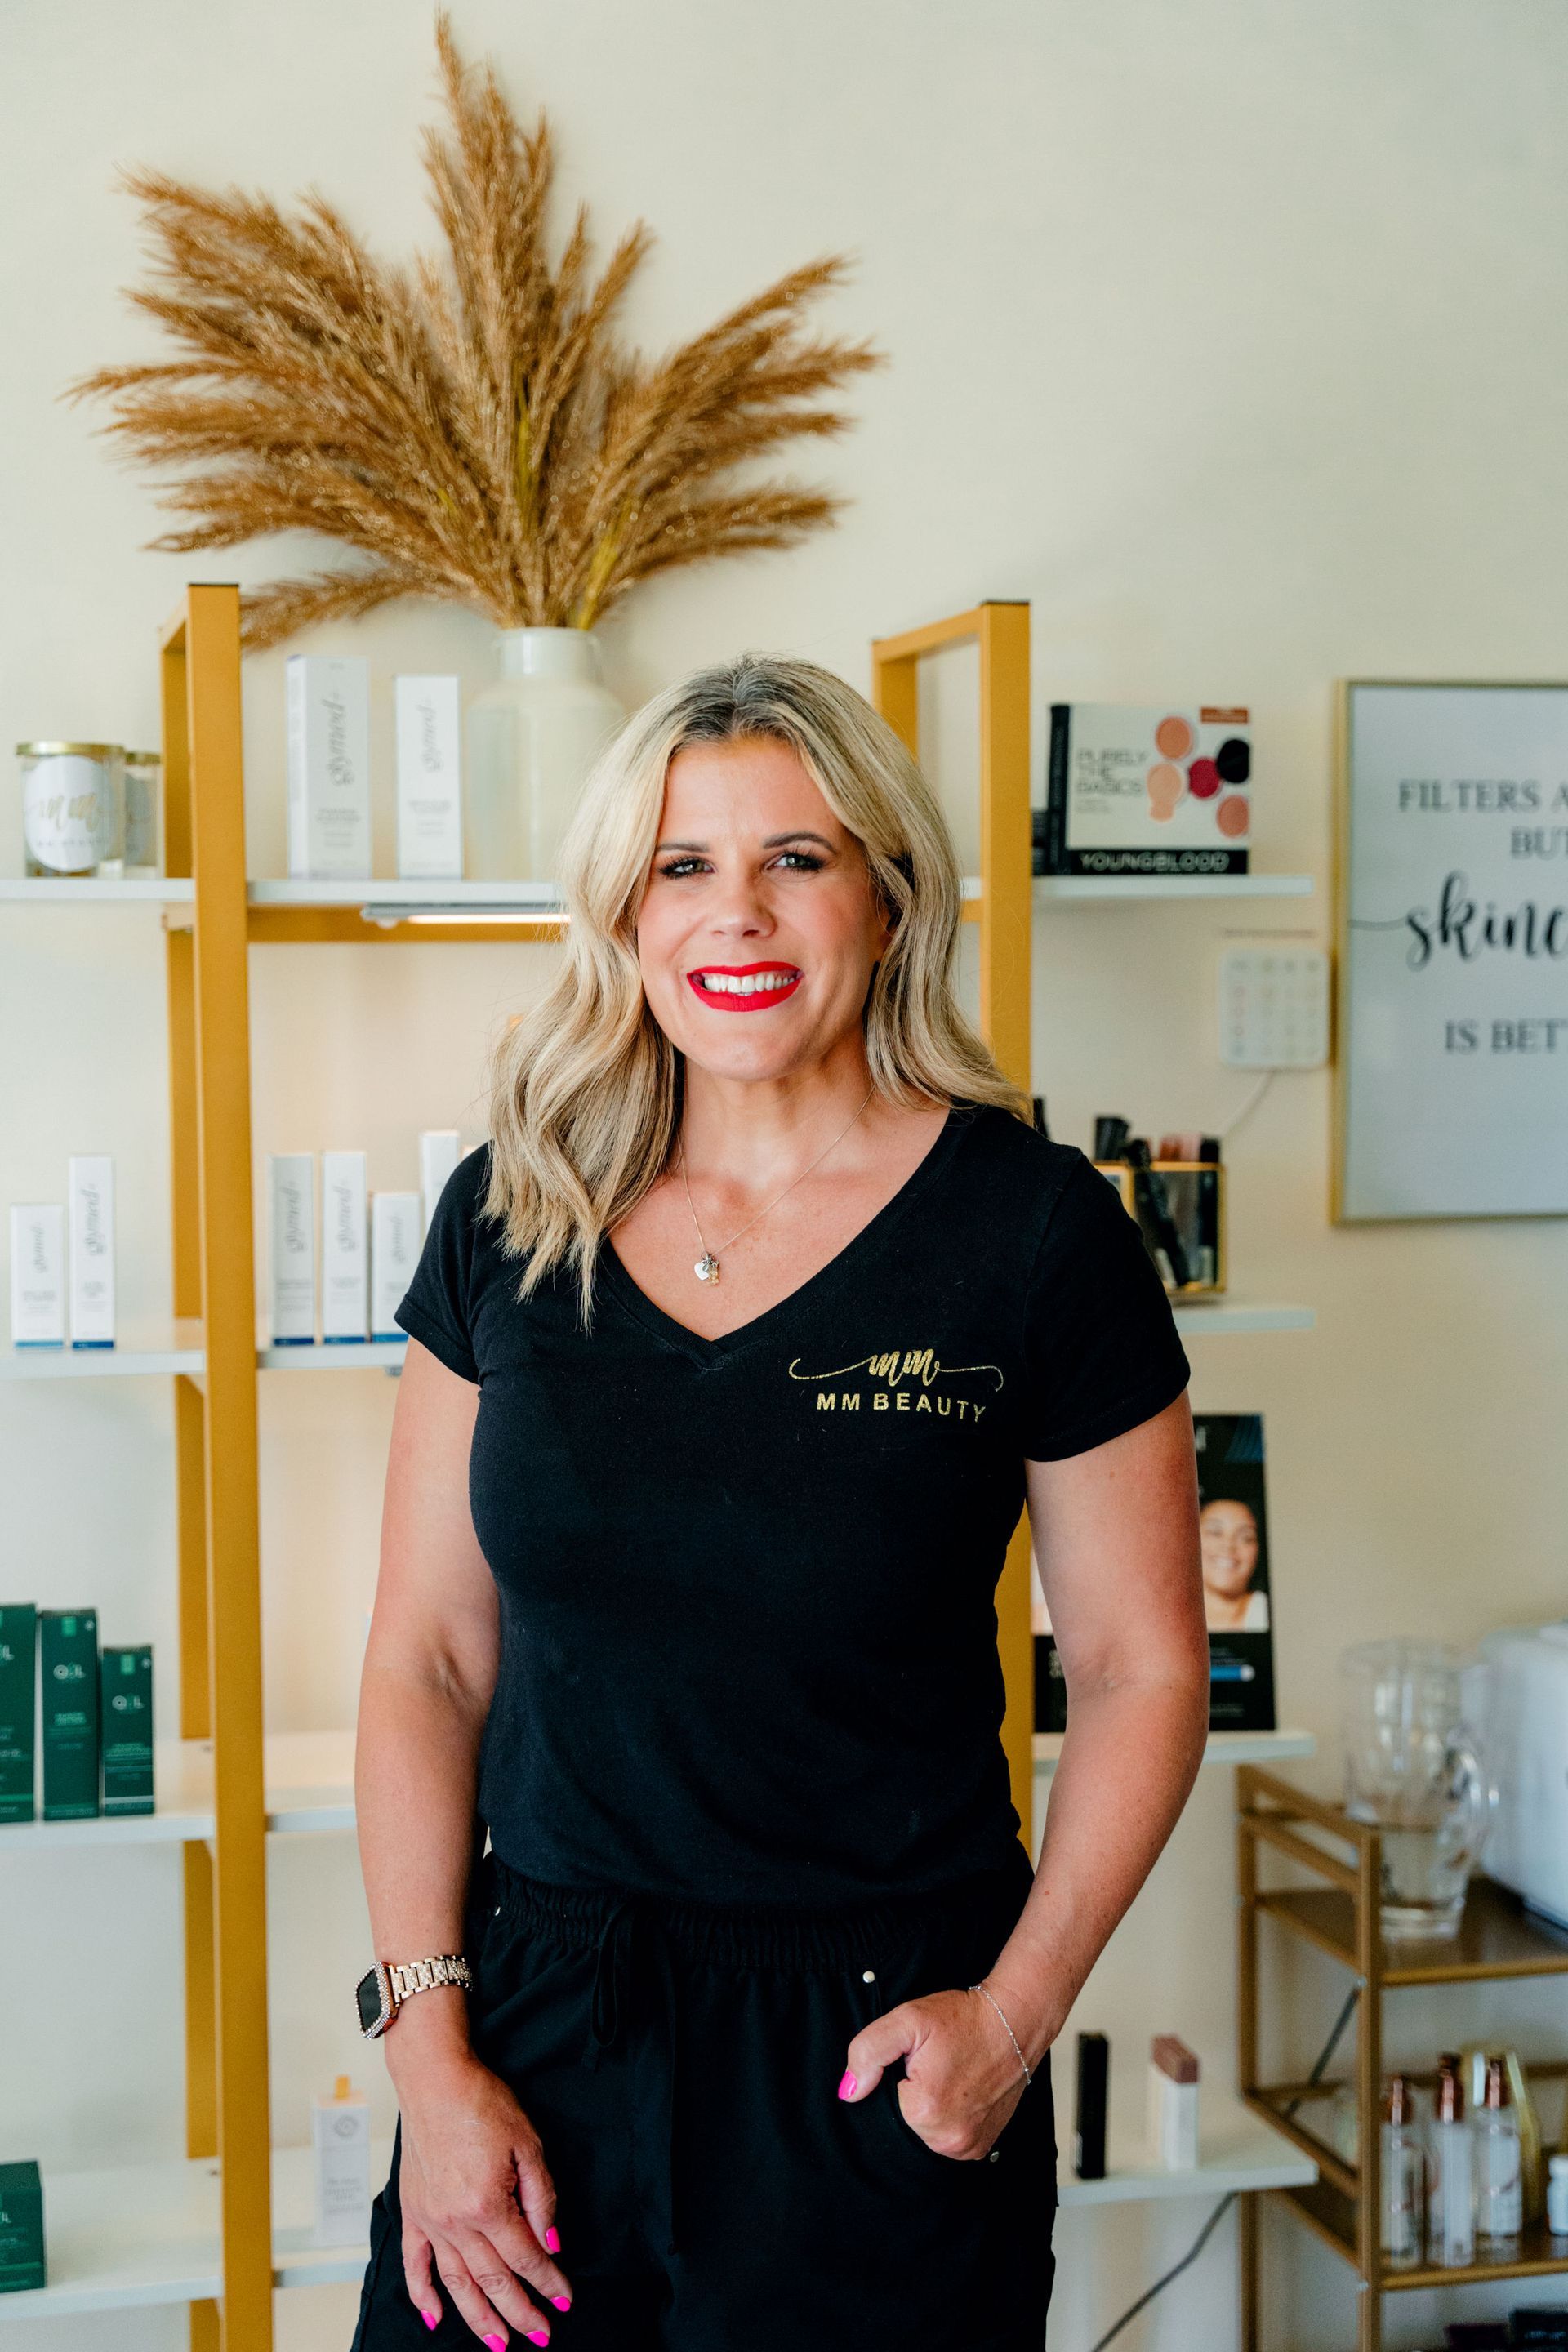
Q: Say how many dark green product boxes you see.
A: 4